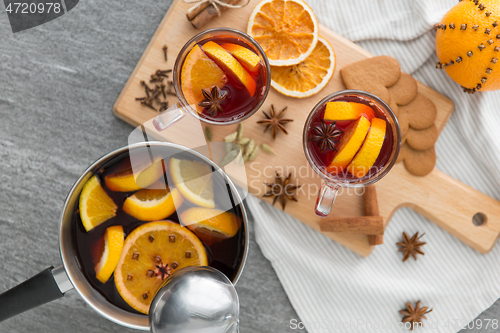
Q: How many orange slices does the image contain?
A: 15